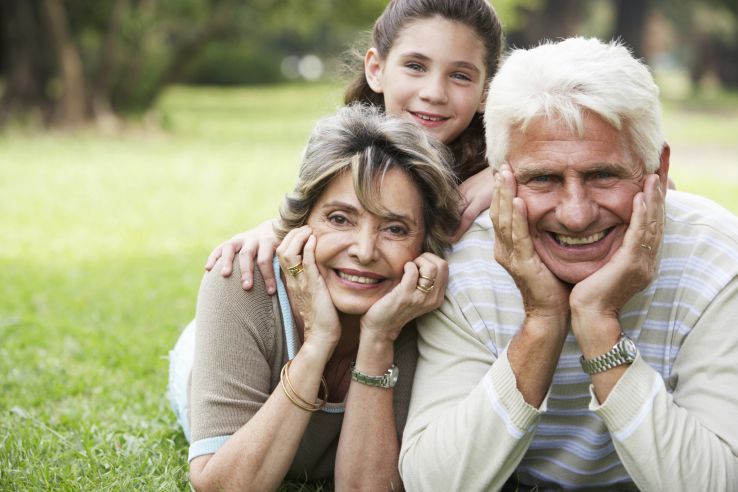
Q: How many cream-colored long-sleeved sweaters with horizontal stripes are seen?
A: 1